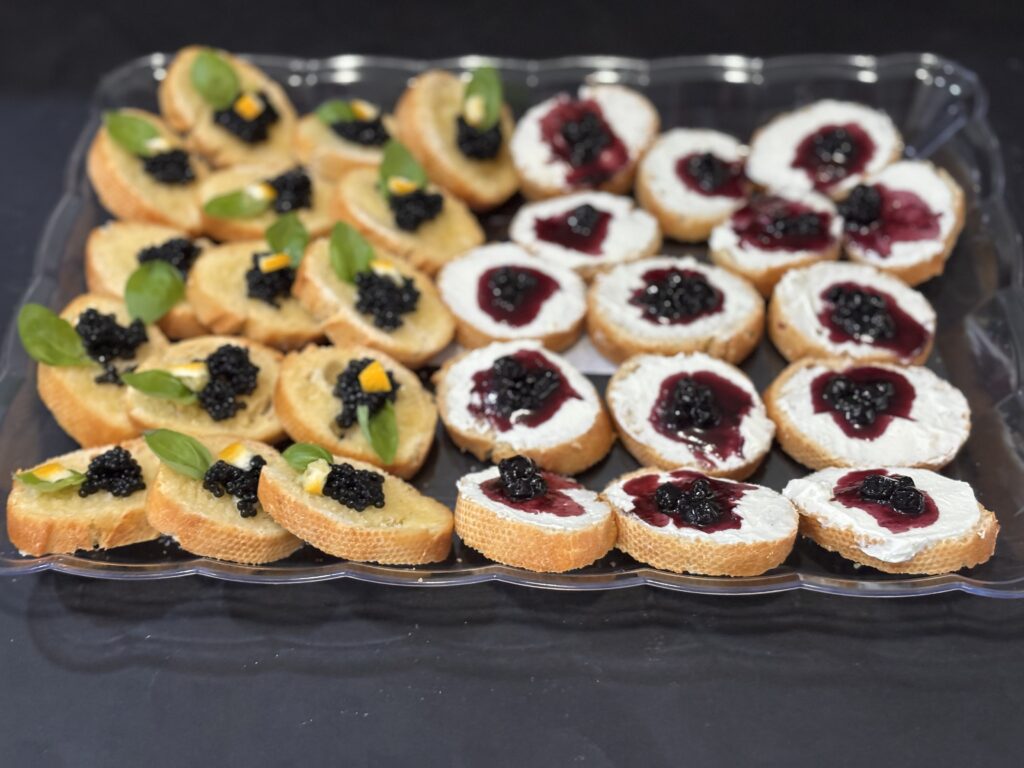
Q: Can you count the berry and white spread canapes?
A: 15